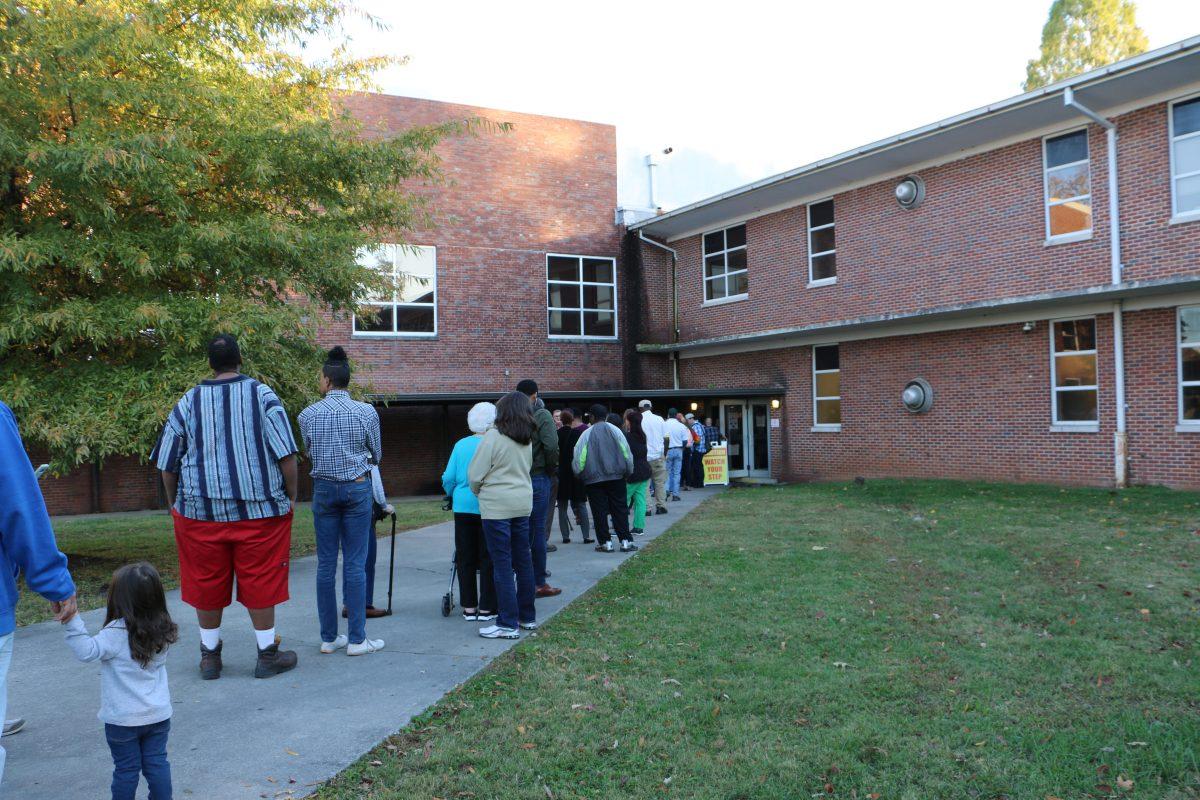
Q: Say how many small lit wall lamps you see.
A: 2